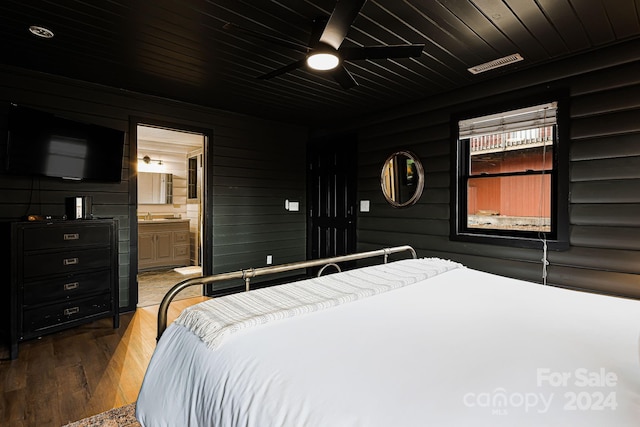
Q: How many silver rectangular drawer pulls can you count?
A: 4